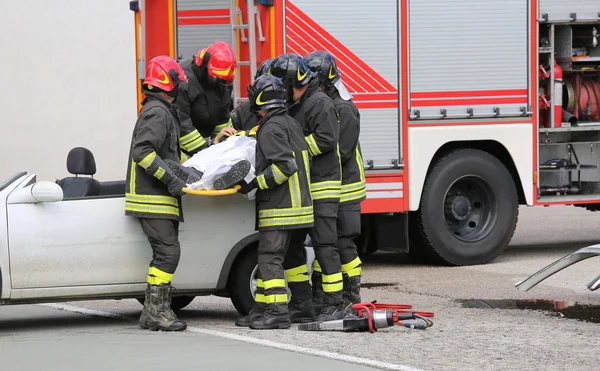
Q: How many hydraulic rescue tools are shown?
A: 1